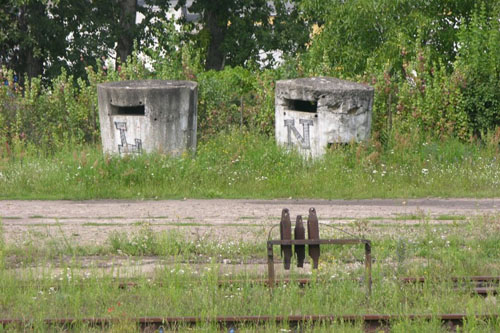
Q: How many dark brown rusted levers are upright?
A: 3